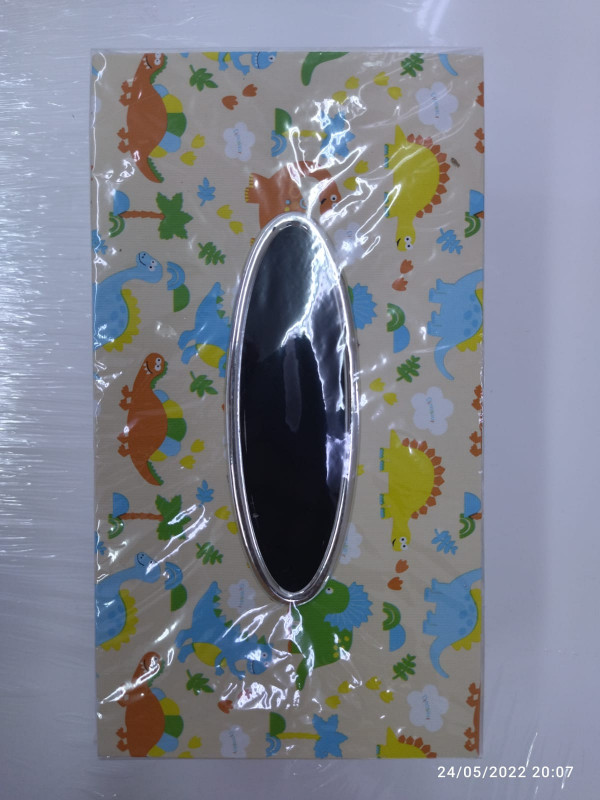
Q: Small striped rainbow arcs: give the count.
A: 10